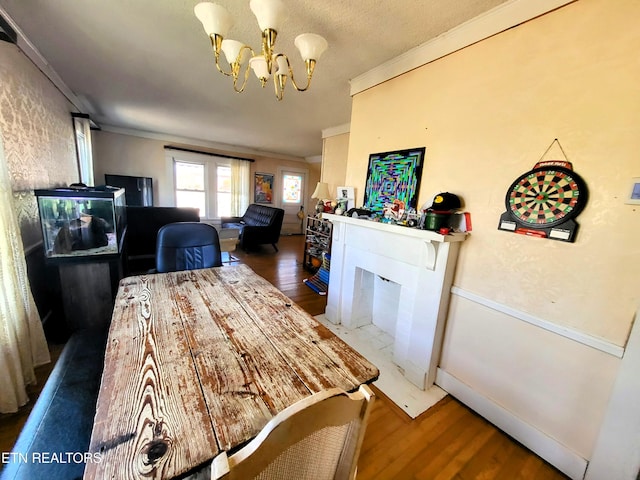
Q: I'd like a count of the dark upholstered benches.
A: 1